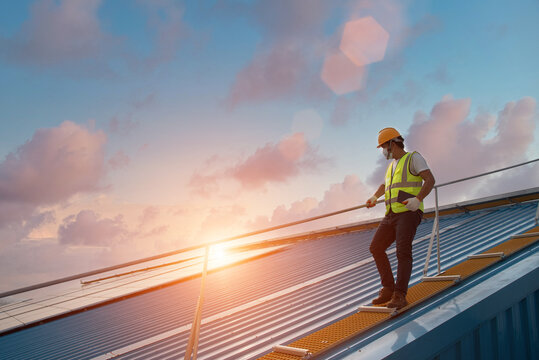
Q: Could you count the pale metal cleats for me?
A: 5